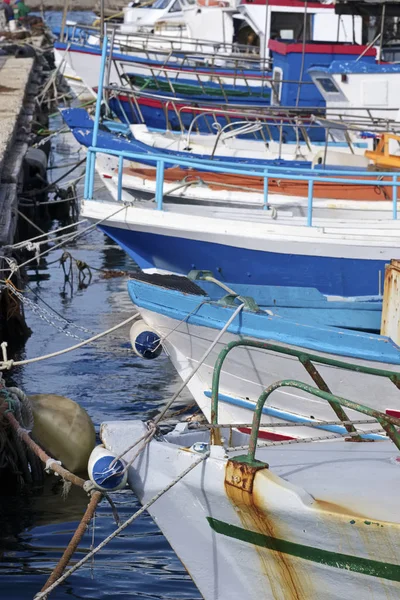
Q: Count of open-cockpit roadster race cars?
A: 0